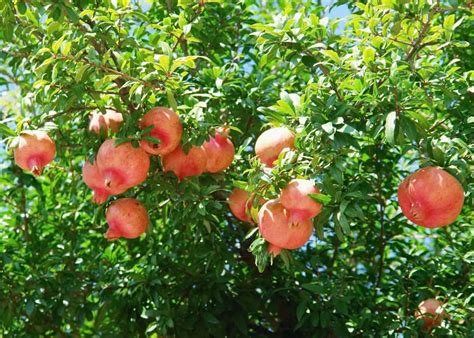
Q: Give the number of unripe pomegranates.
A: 0